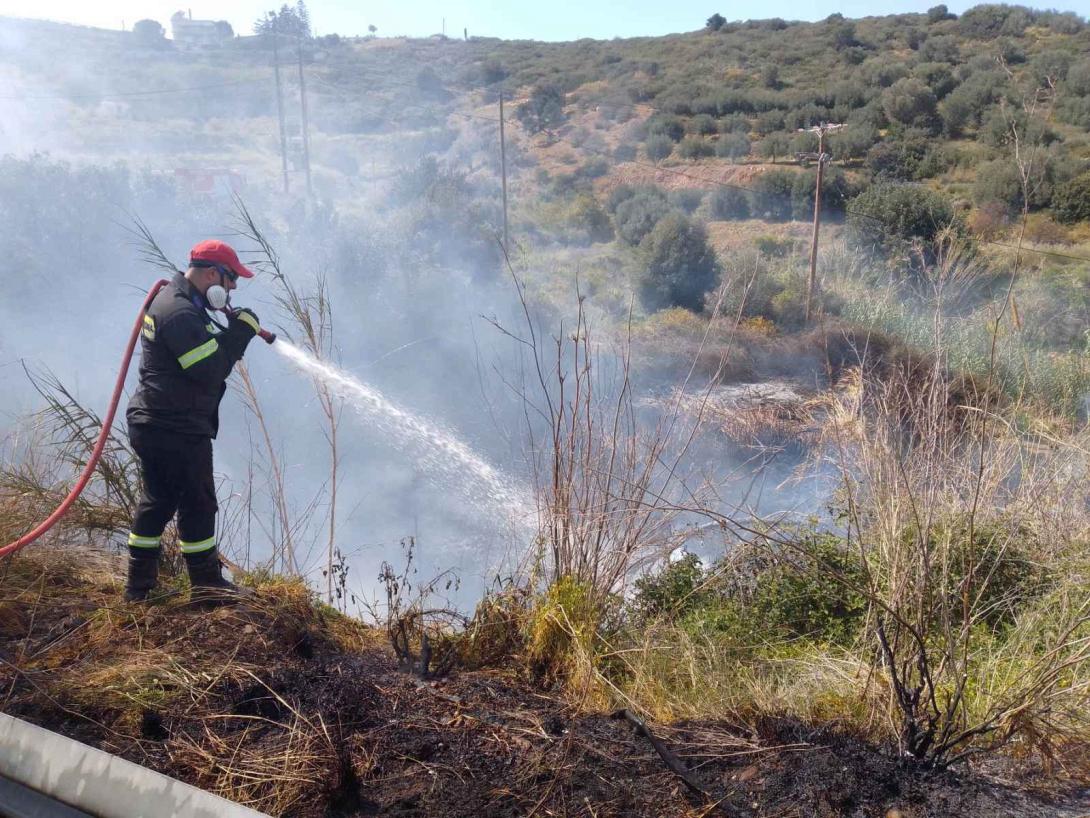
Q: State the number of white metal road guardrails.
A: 1